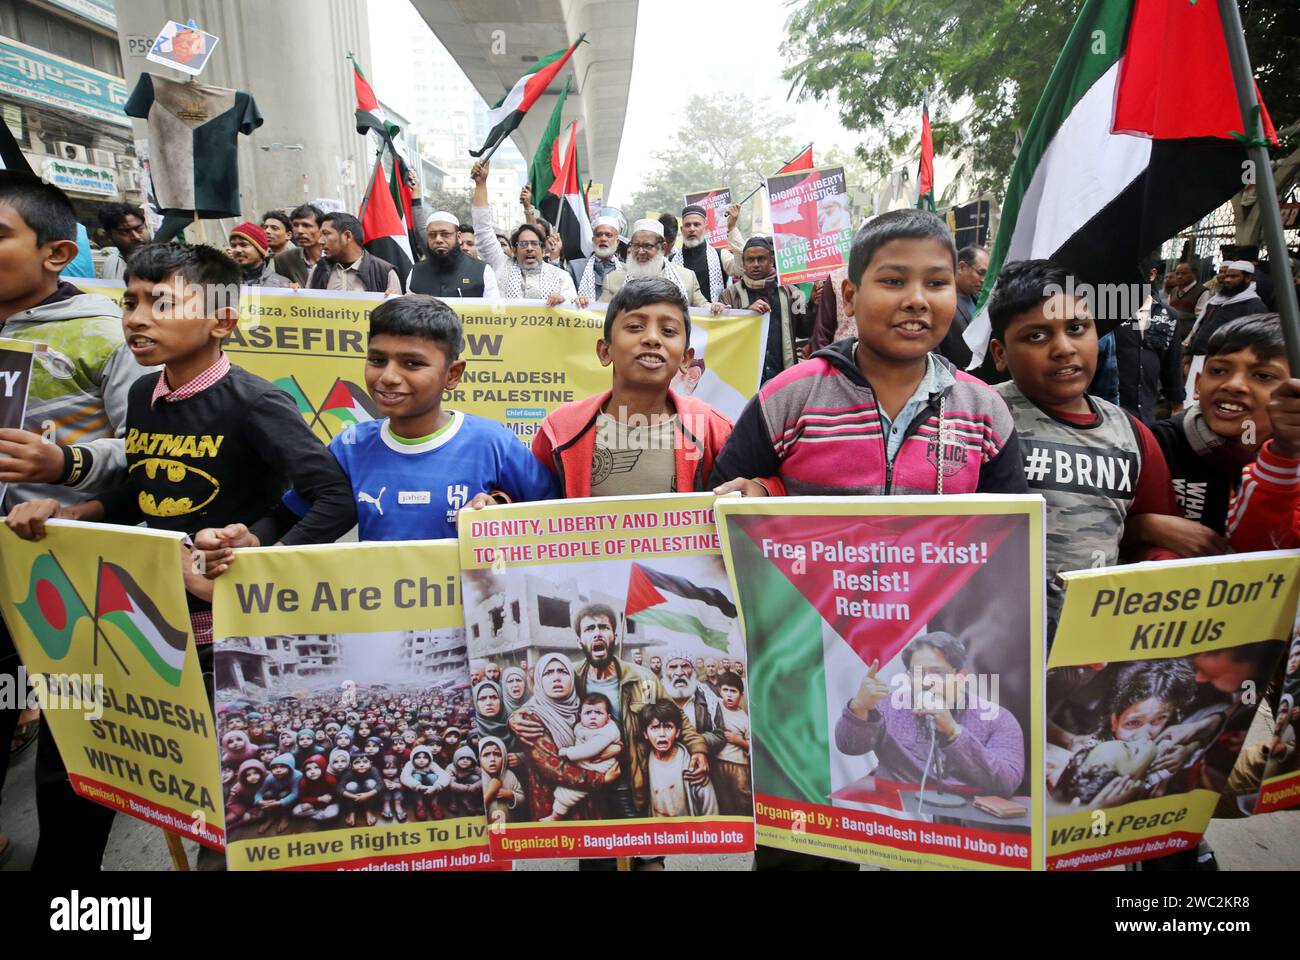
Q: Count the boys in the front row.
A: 7